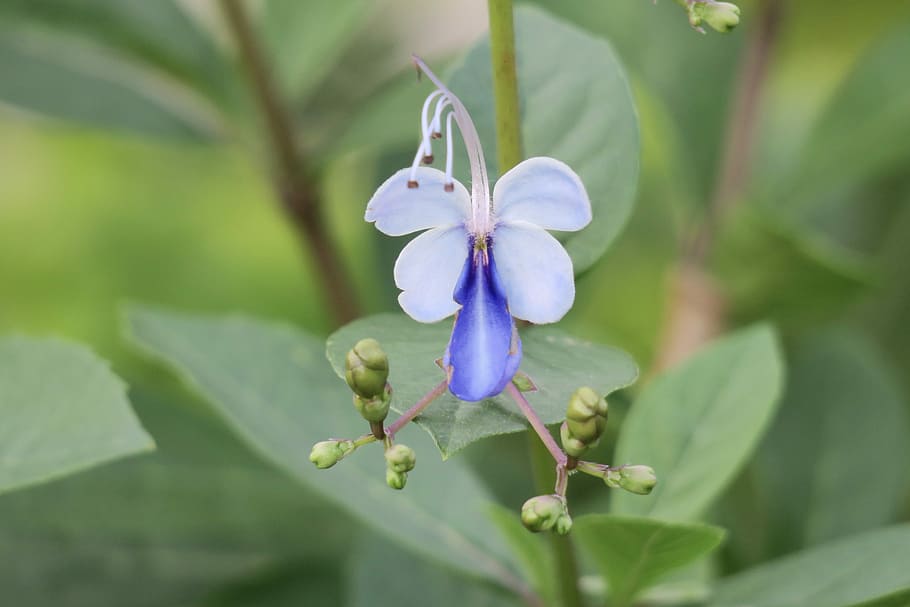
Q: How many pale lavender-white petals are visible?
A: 4